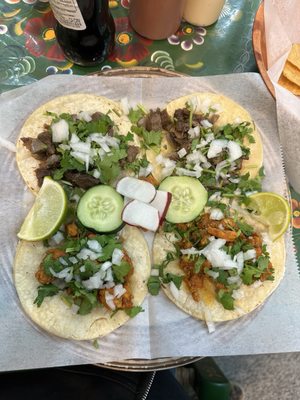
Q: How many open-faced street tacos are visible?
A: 4